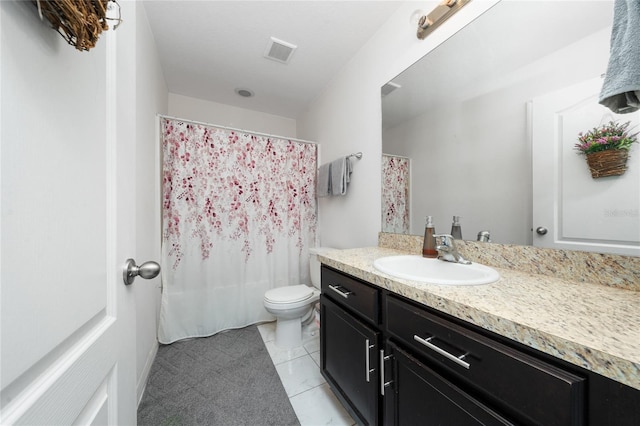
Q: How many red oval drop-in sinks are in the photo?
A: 0